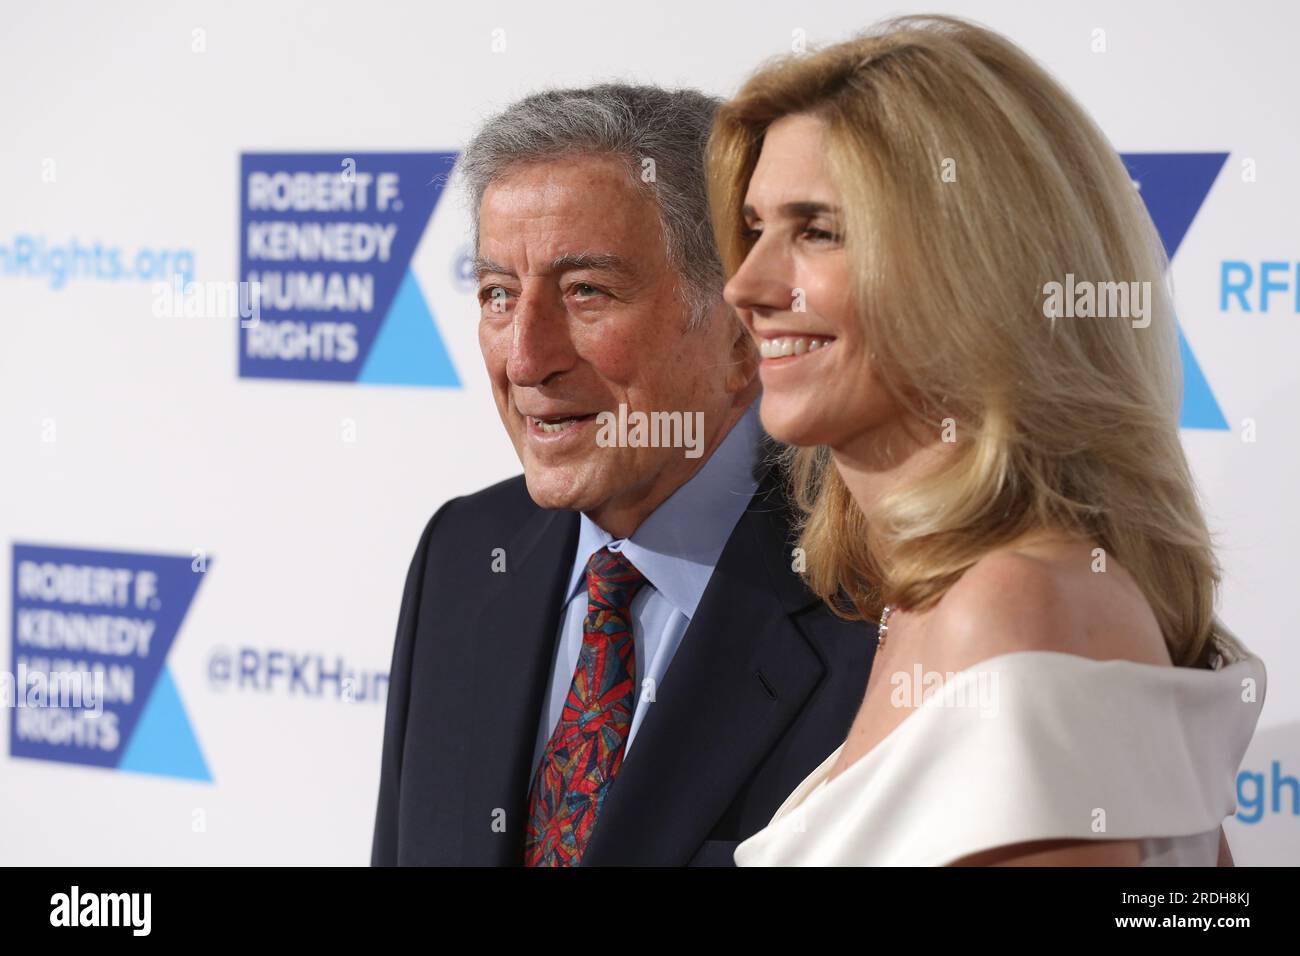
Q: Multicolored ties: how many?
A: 1